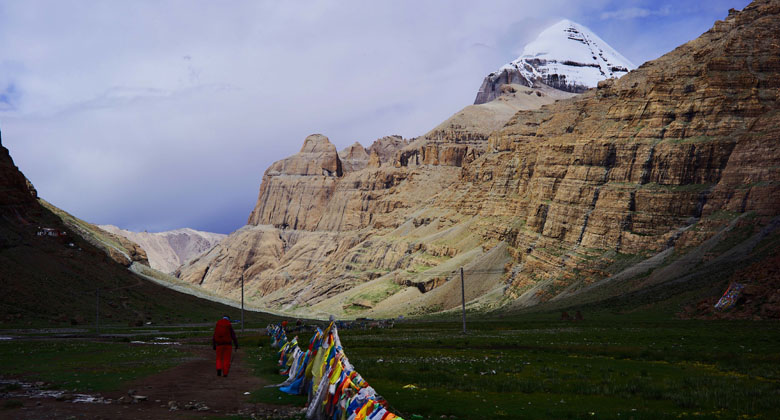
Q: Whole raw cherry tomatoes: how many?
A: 0